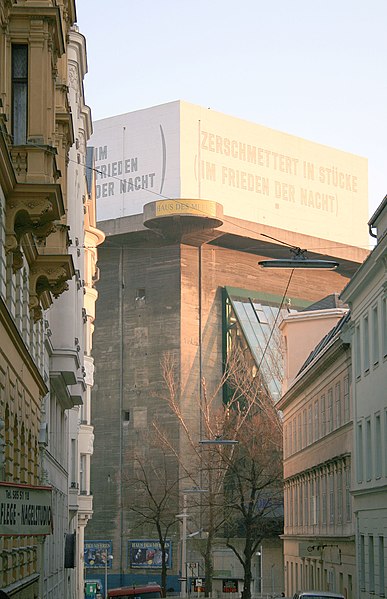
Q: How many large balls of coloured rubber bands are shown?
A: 0